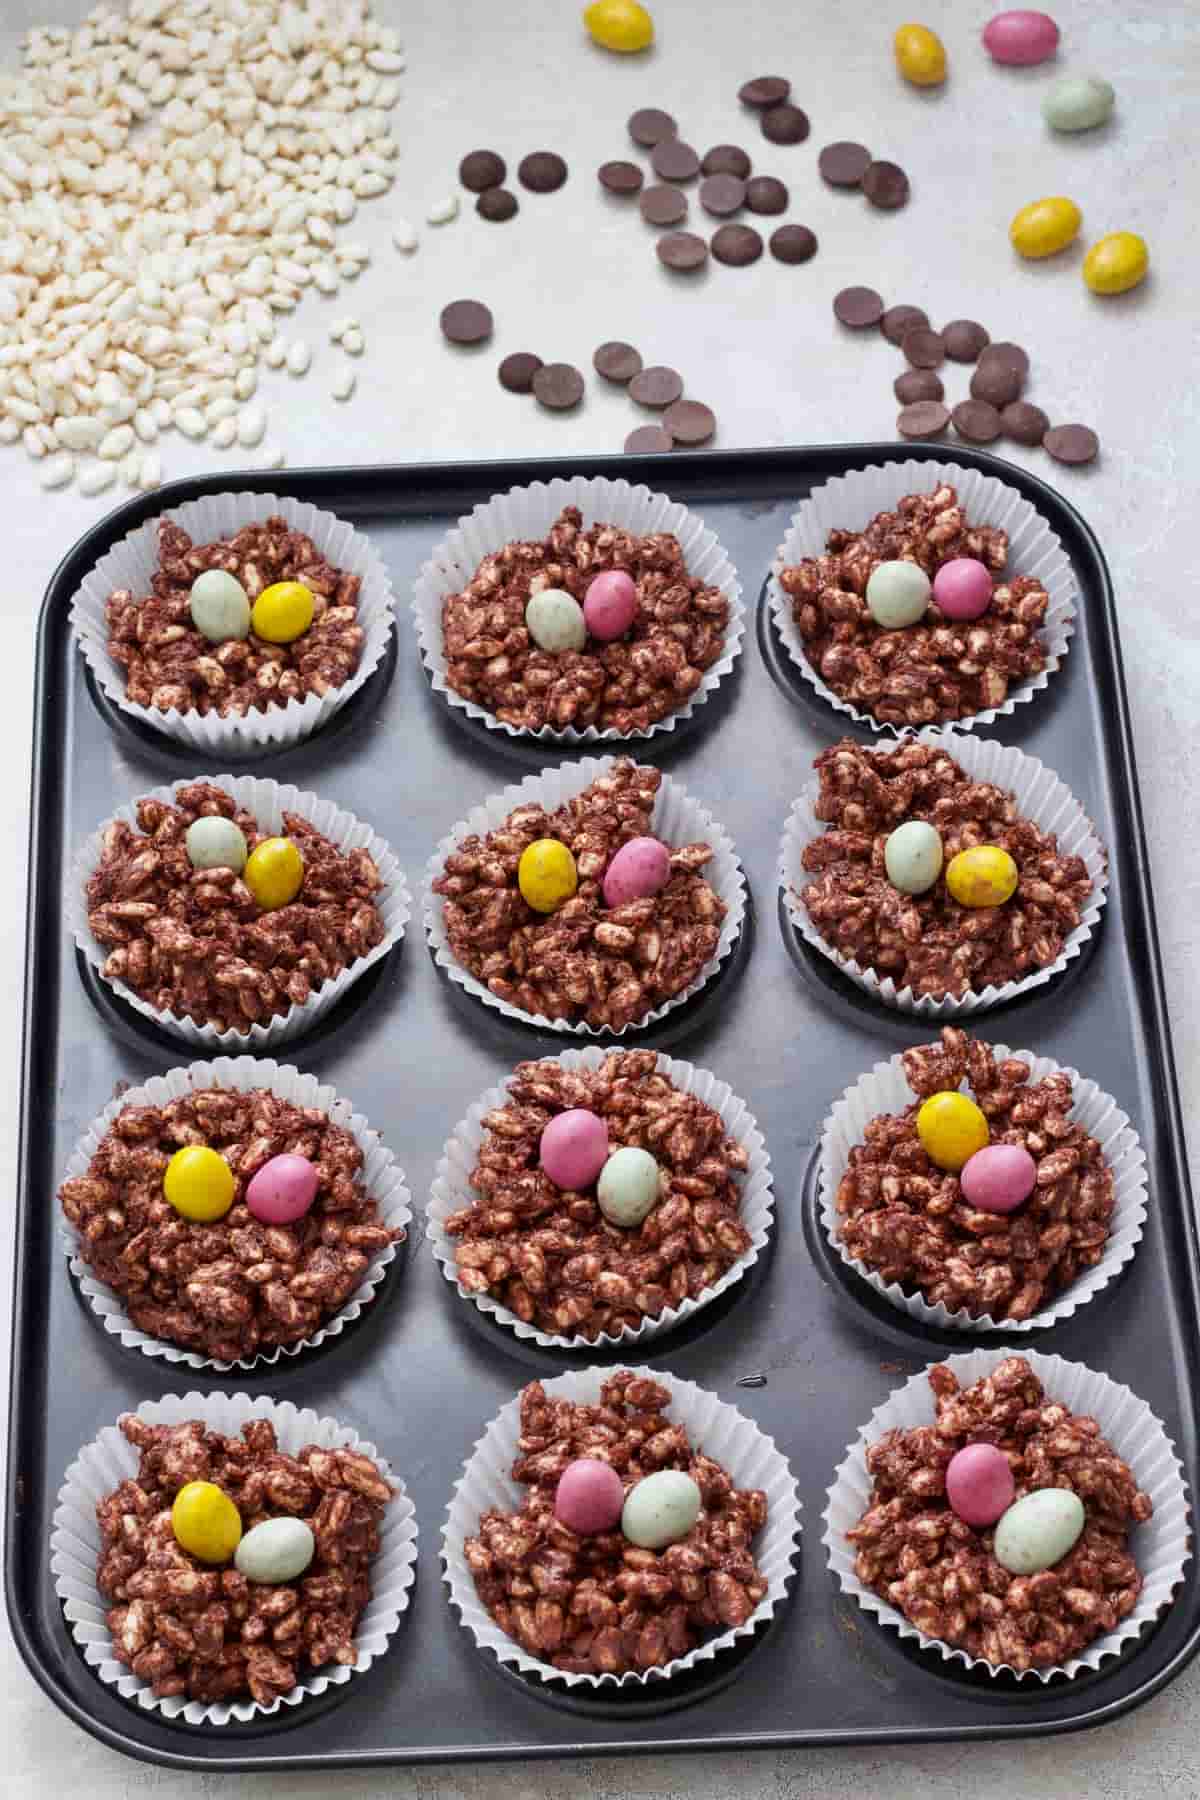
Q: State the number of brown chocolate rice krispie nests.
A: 12